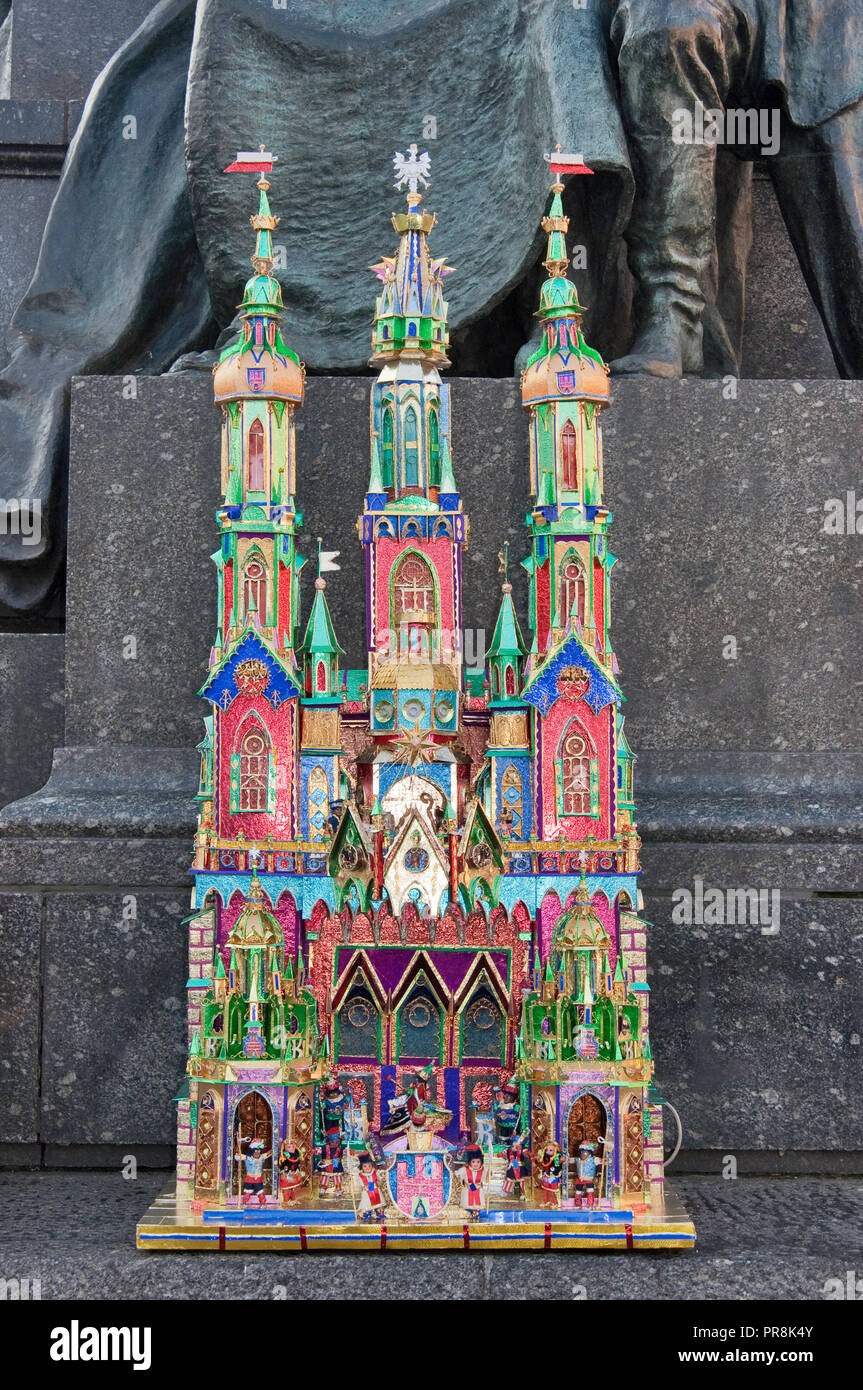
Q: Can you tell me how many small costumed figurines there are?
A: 11